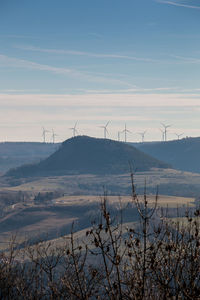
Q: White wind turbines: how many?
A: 10